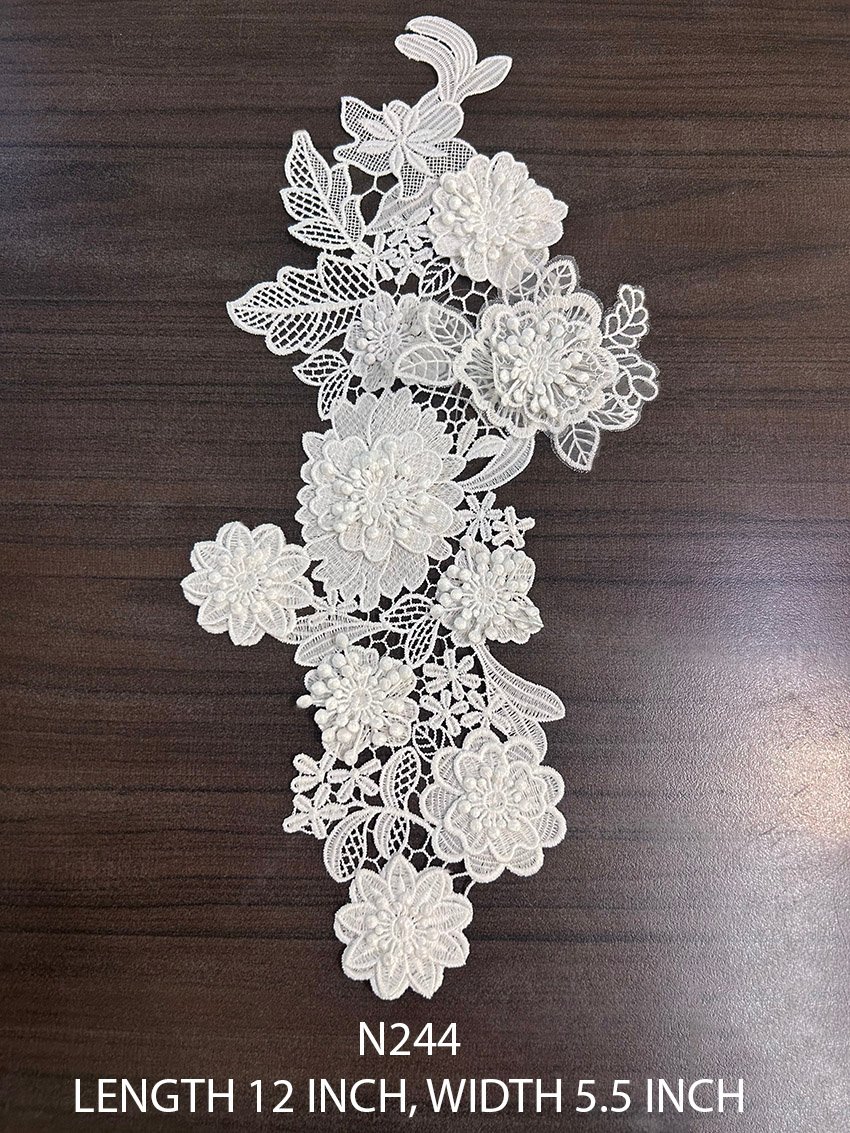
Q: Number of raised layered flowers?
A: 9